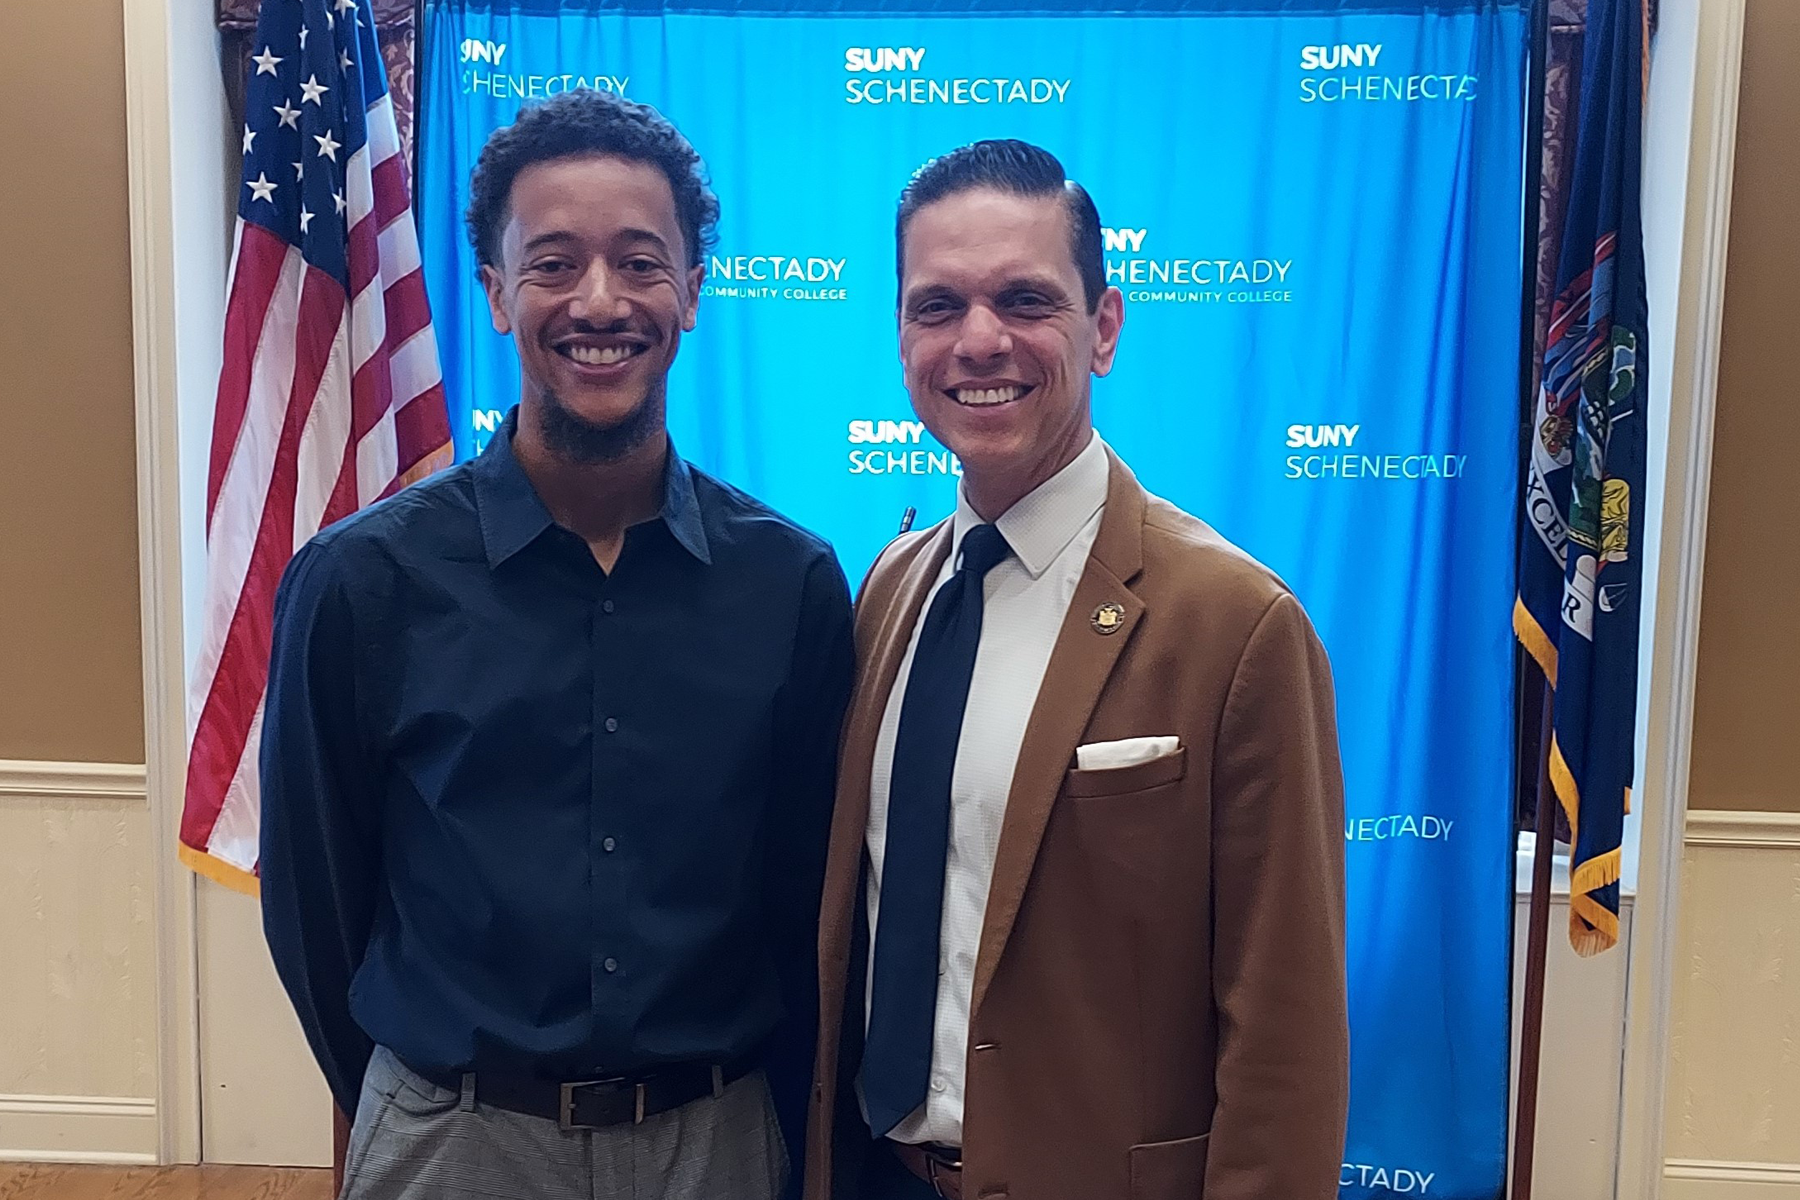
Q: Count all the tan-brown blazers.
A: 1